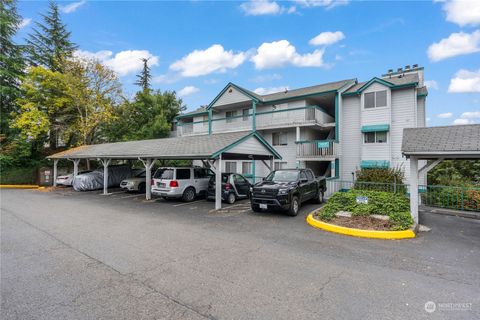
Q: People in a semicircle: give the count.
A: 0